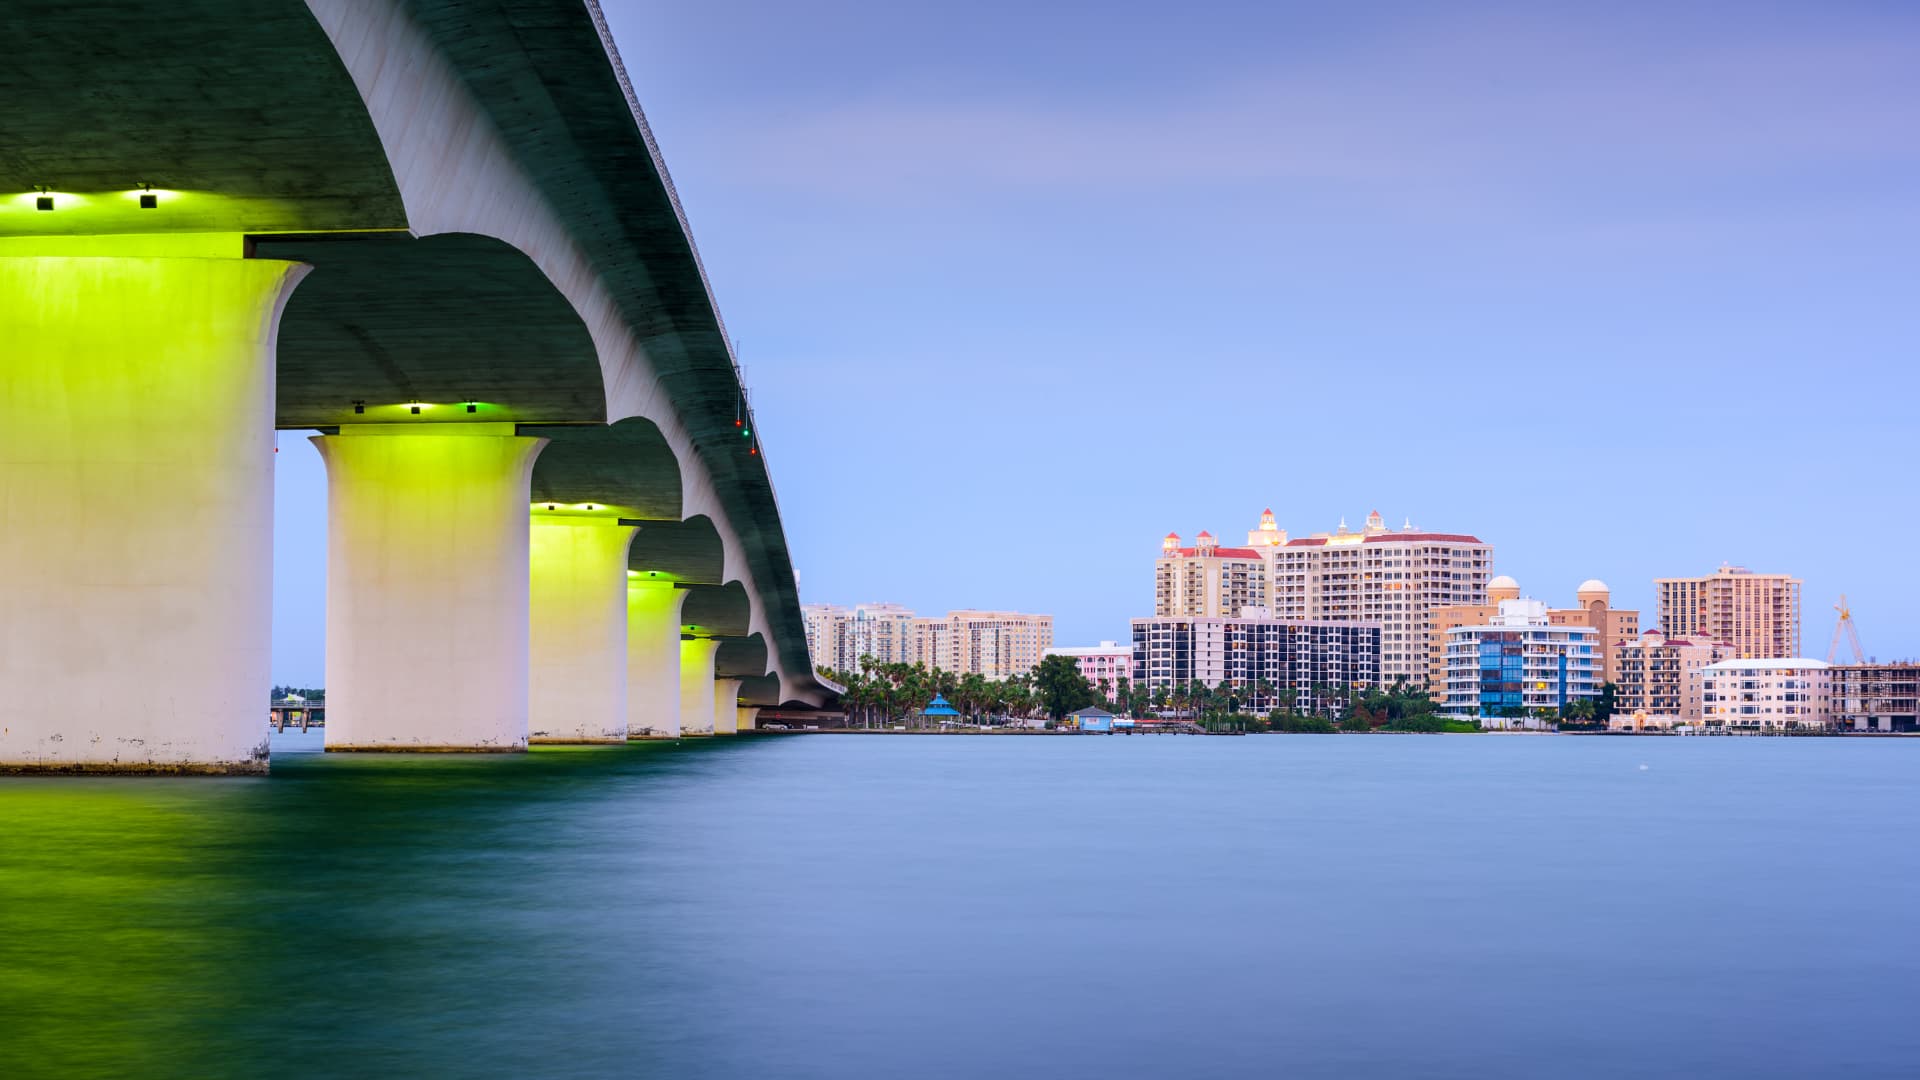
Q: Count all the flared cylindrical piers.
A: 7